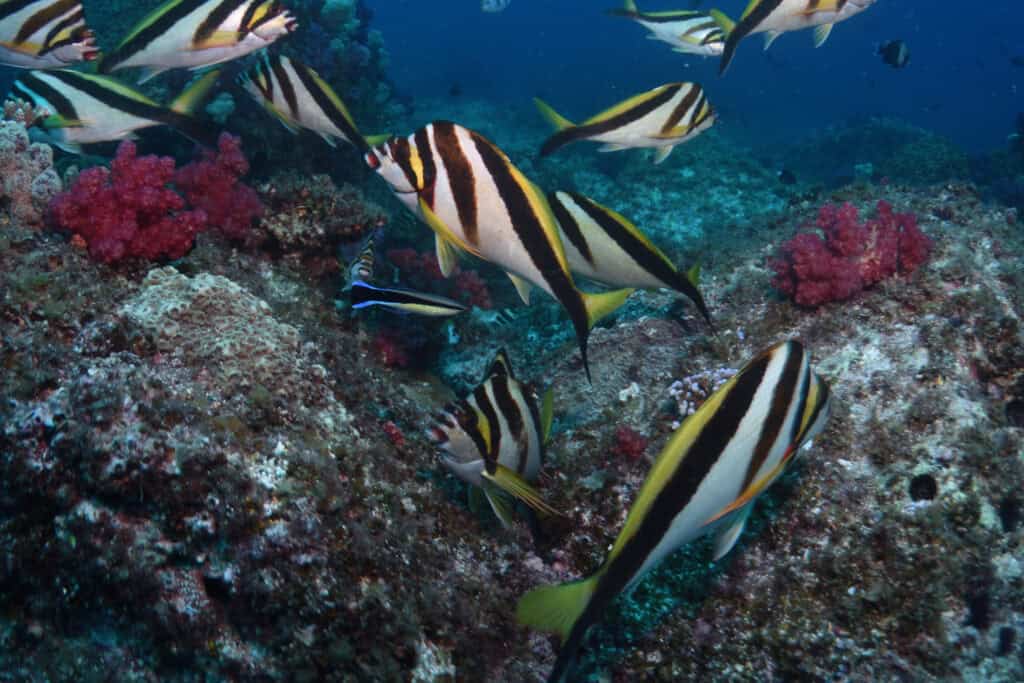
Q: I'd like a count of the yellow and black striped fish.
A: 11